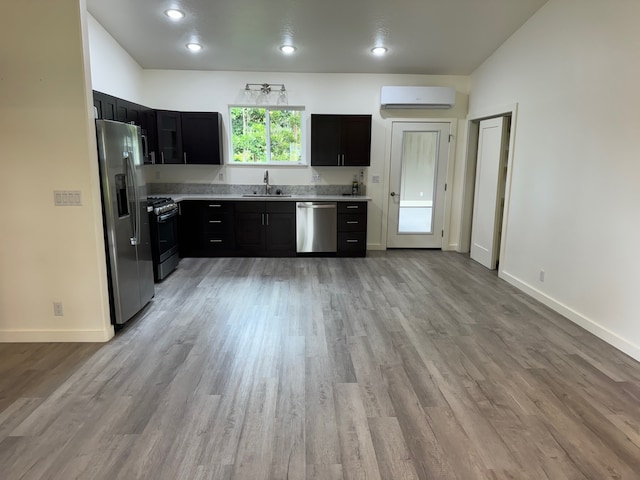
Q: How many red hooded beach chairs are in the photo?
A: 0